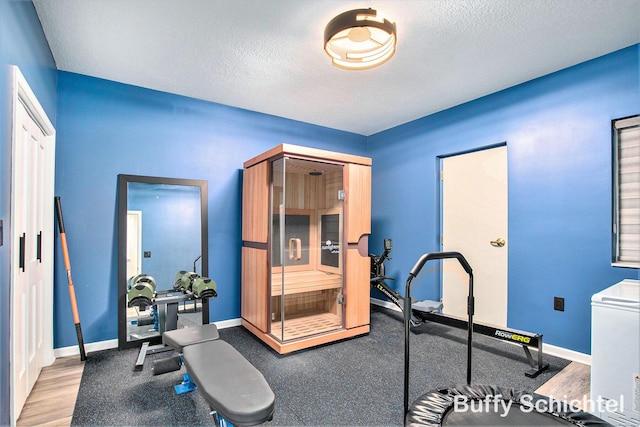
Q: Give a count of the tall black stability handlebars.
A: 1